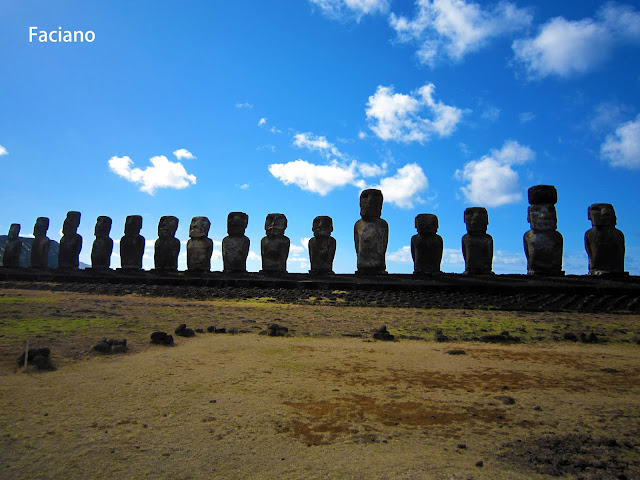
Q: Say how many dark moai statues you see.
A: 15